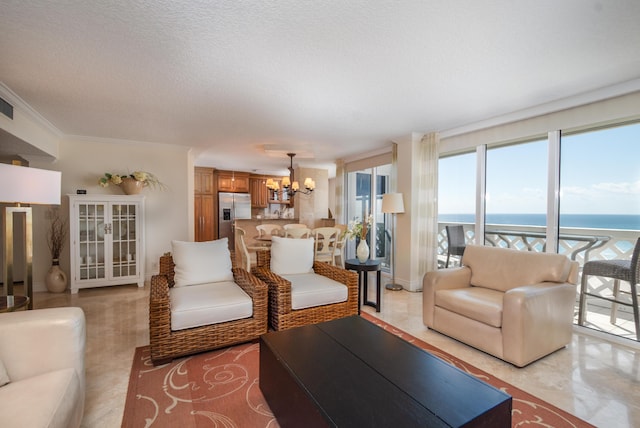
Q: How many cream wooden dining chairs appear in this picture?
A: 6